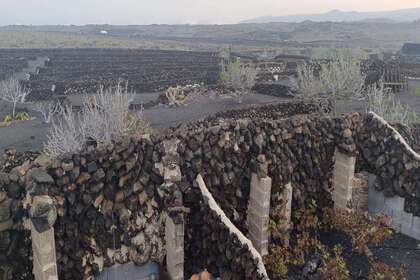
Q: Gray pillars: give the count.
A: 5